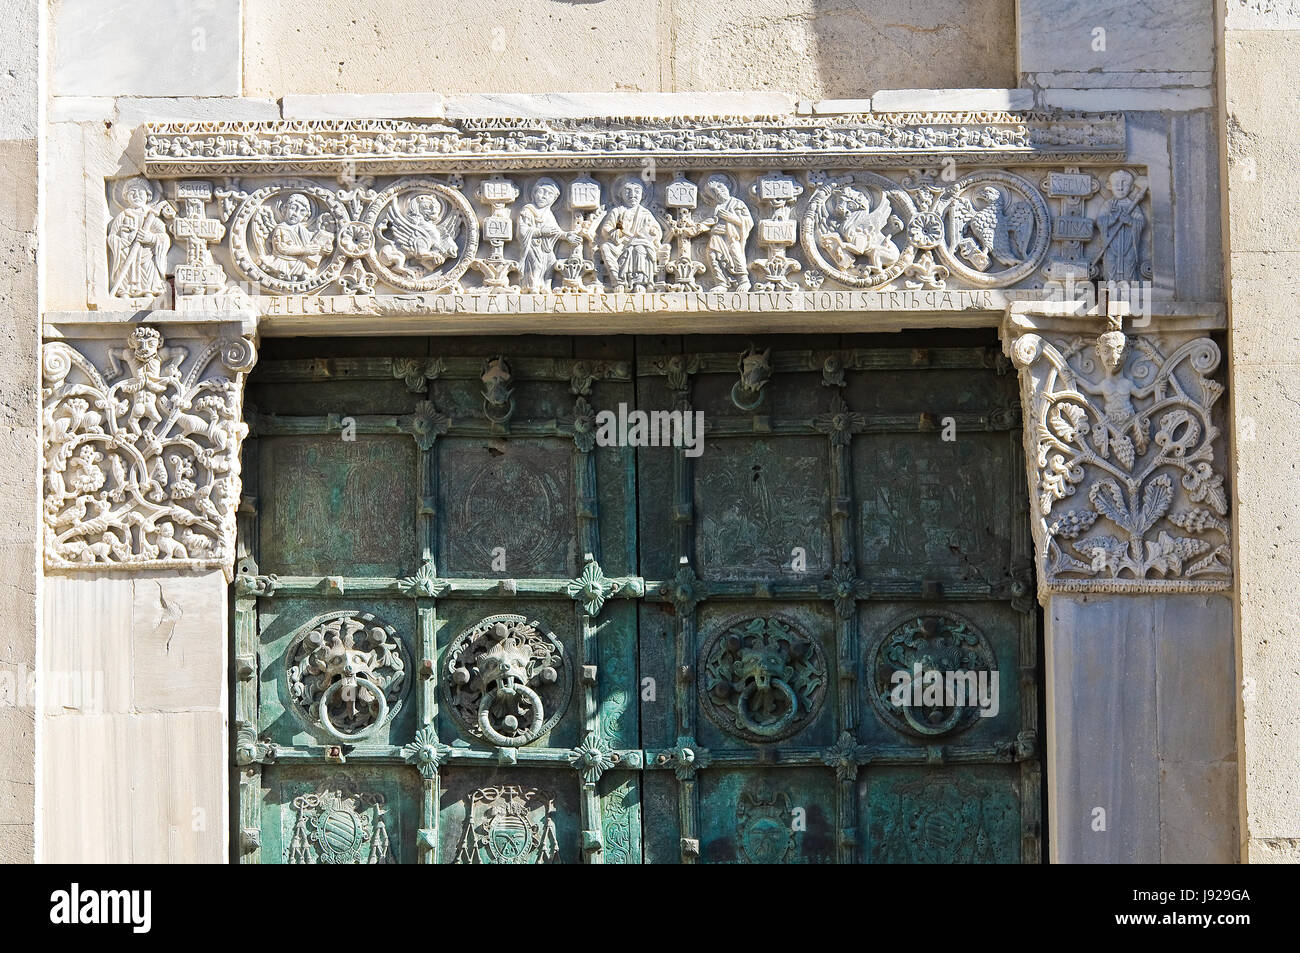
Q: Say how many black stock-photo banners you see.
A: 1